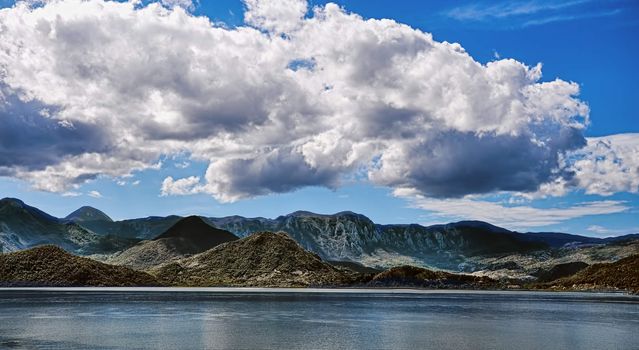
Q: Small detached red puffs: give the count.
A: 0